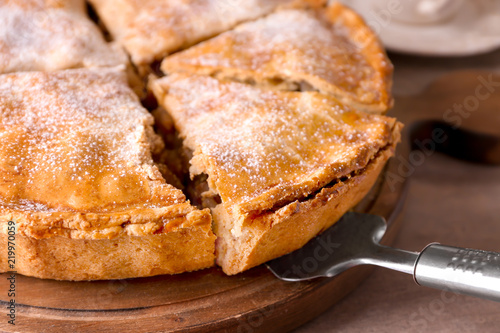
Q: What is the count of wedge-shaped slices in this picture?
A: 5